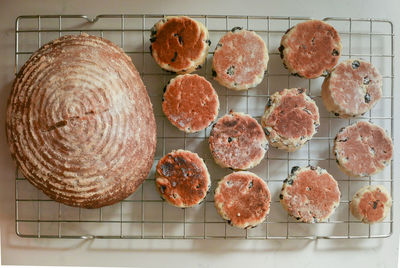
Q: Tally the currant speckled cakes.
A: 12